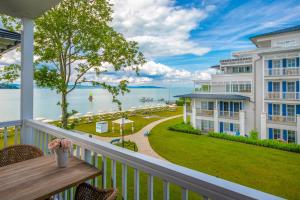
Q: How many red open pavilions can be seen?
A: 0